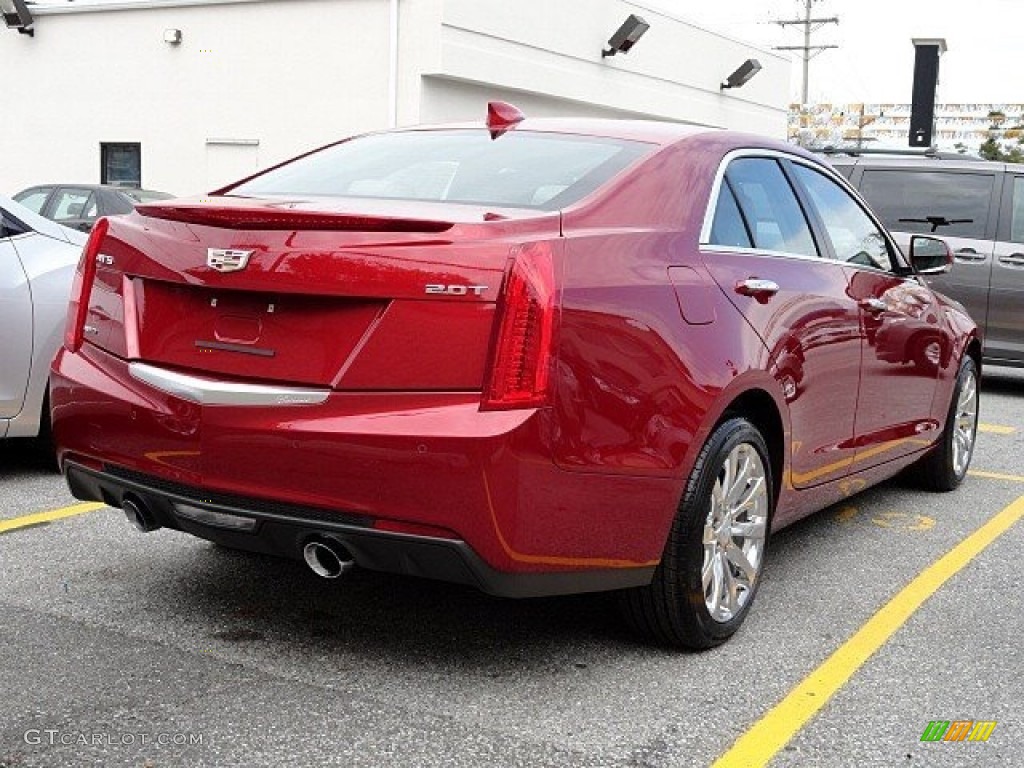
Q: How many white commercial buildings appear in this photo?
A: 1